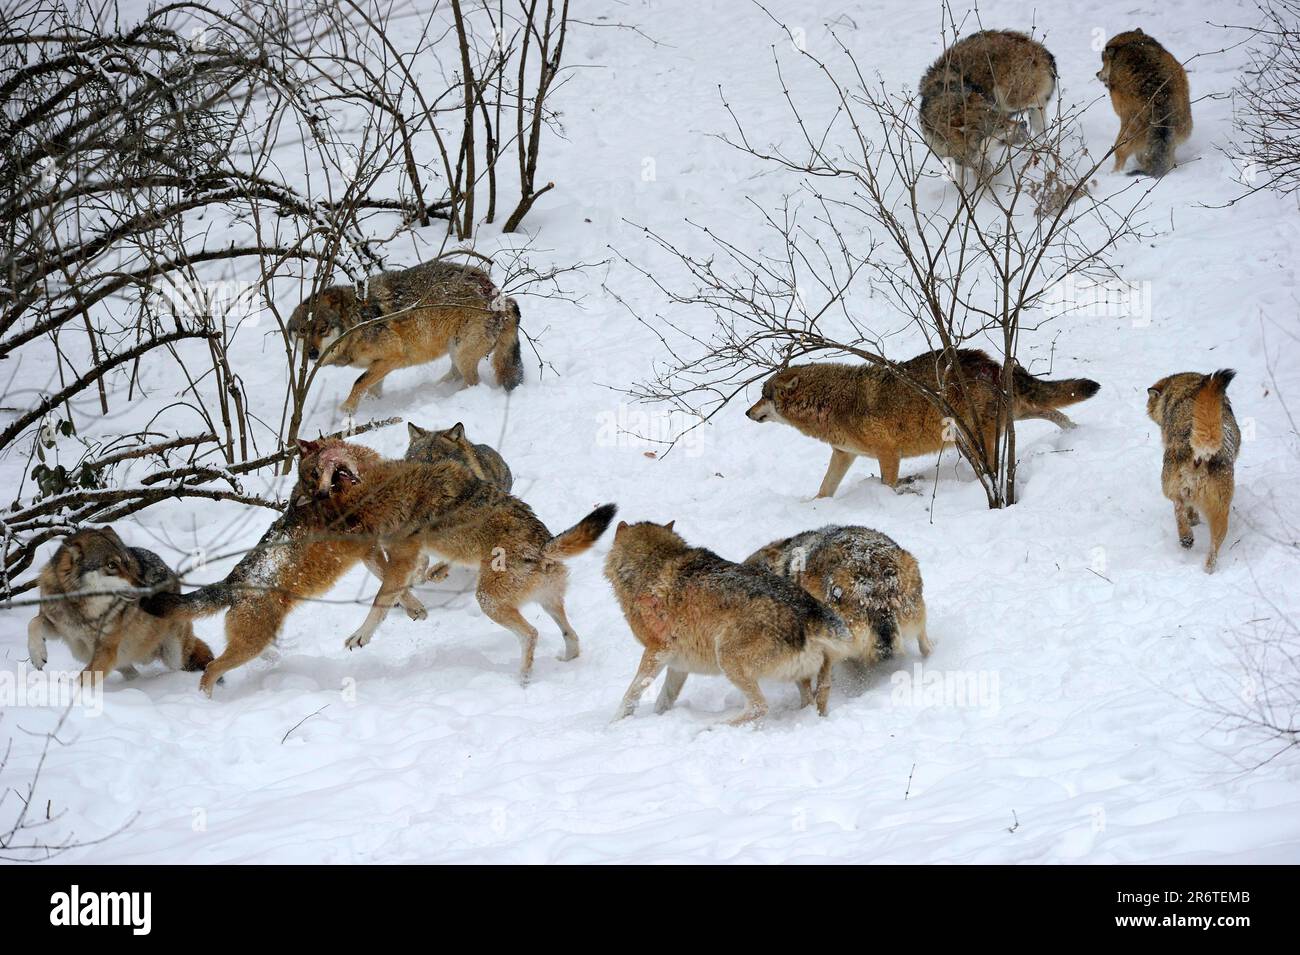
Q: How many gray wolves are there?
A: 11